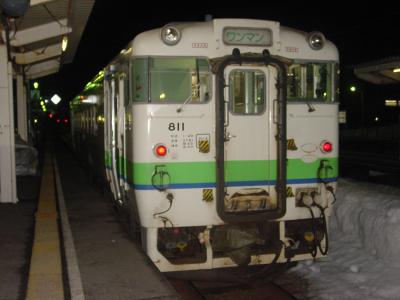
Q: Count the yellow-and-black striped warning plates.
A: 4